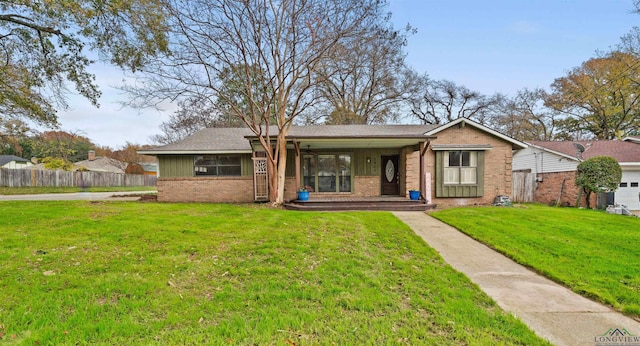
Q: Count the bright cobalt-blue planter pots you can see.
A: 2